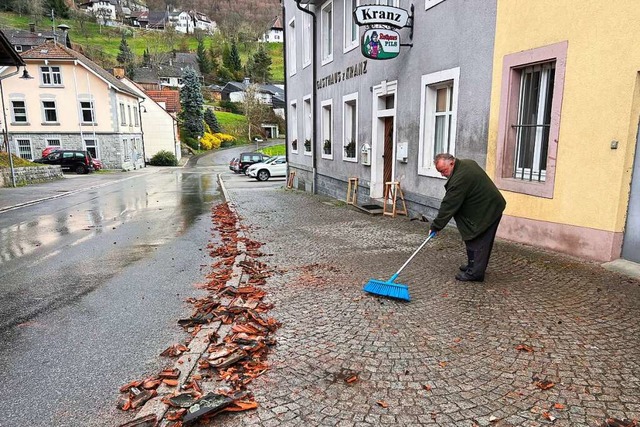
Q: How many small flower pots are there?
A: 4